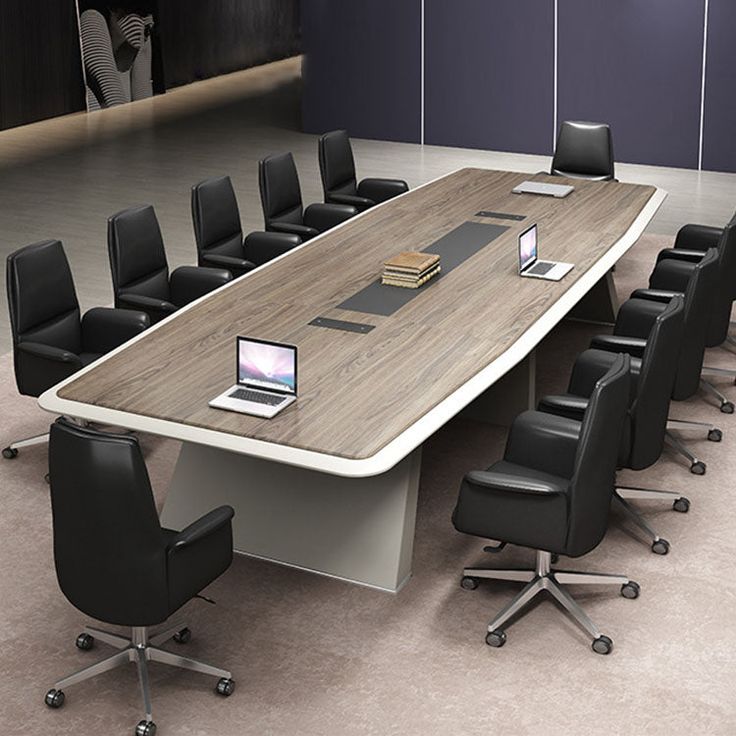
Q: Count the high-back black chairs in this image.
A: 12